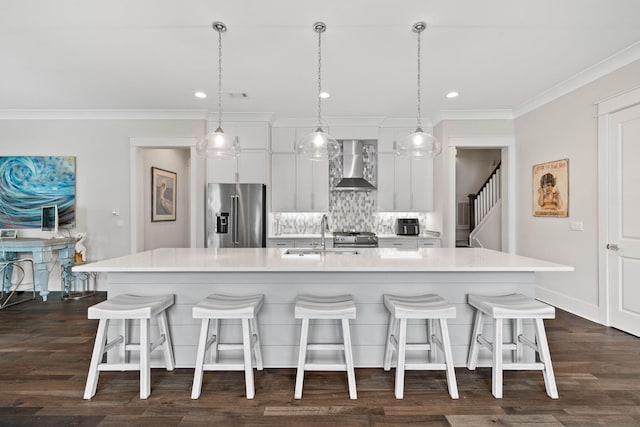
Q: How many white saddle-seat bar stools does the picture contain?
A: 5